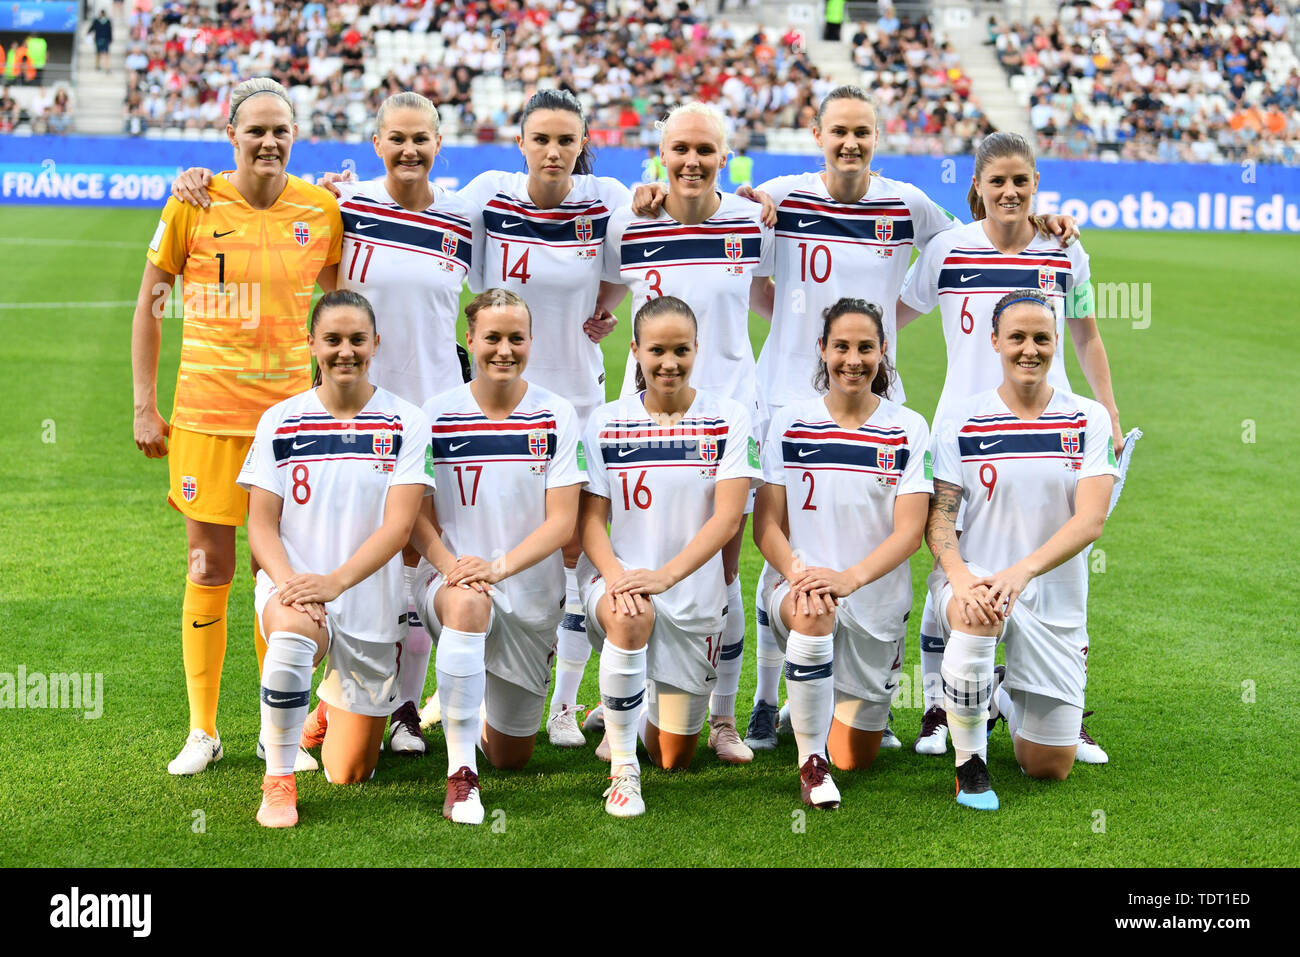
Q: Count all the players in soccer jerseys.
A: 11